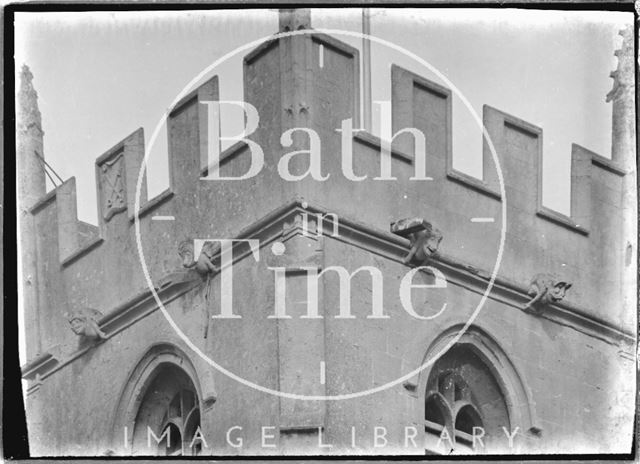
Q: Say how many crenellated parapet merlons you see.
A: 7